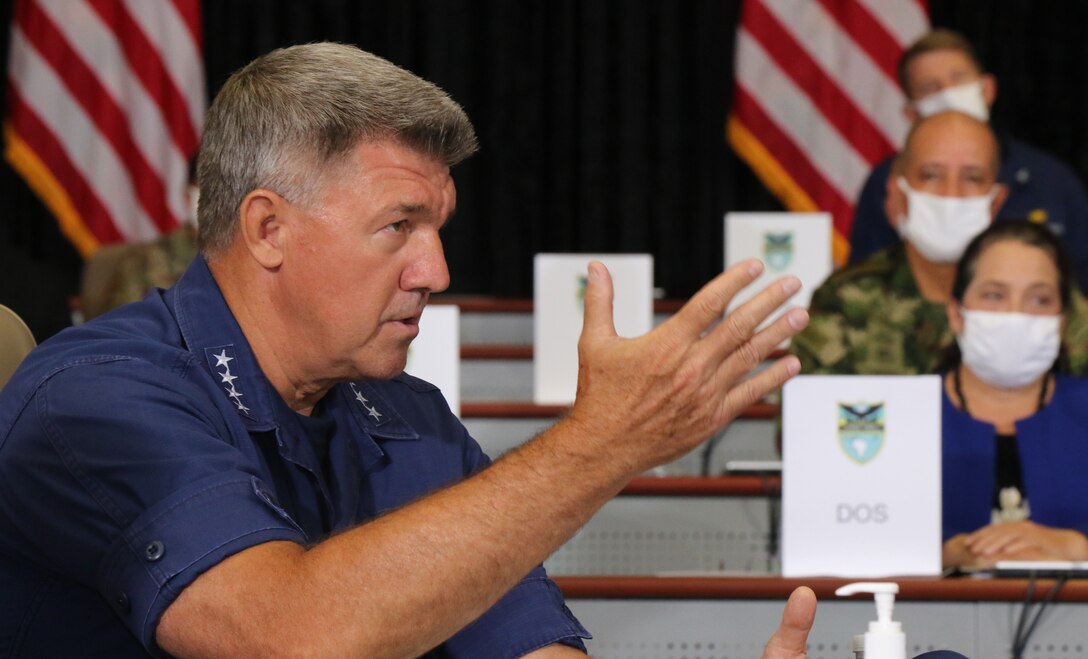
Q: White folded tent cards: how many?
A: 4